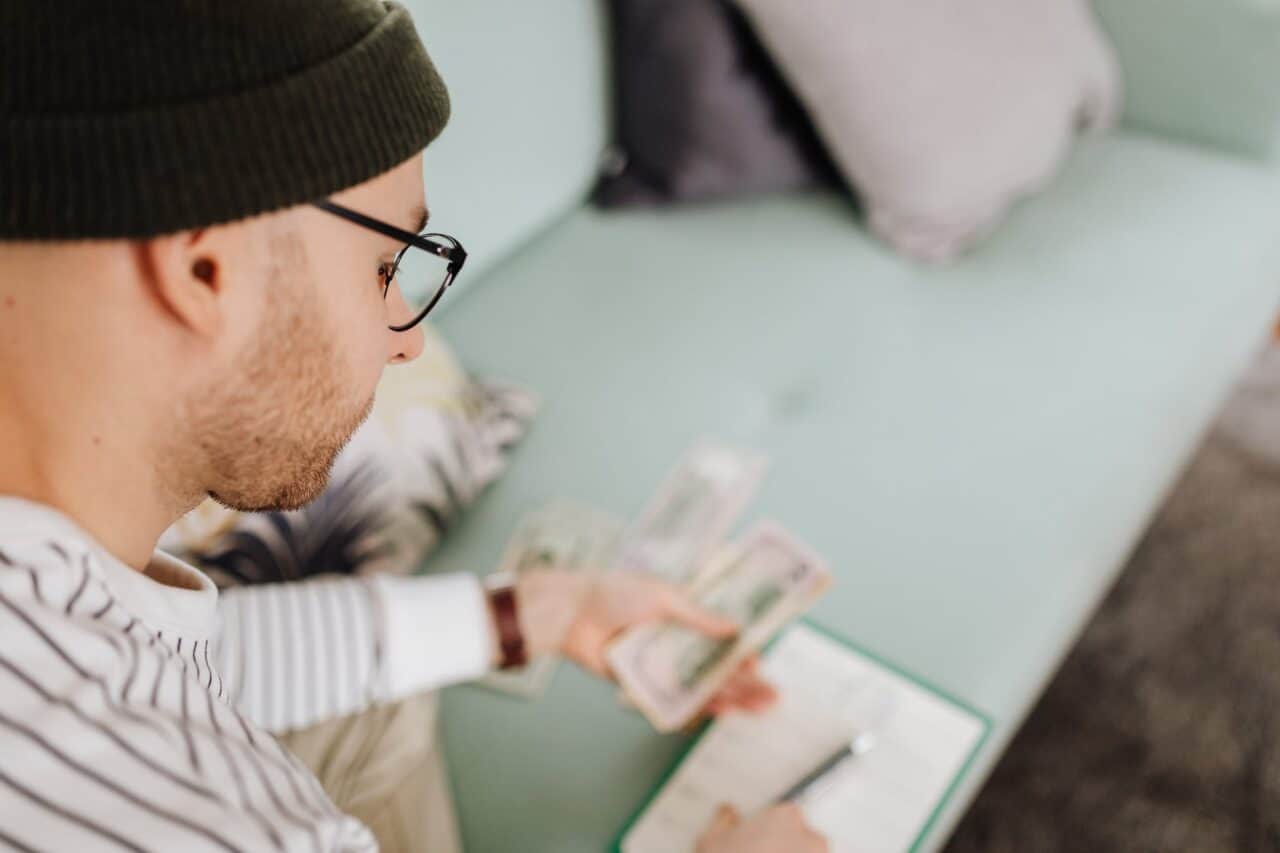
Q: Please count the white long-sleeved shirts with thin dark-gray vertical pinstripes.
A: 1